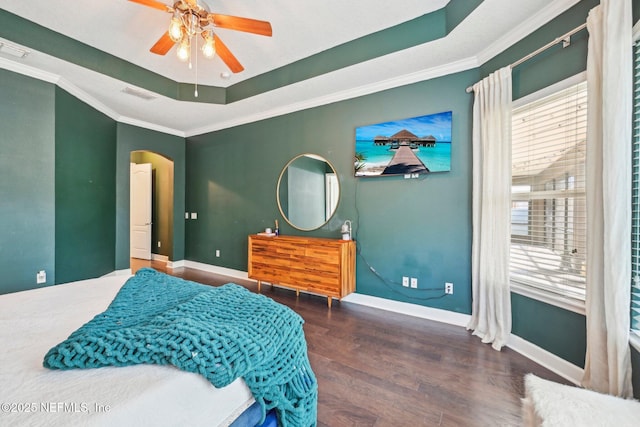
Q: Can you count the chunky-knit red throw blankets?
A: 0